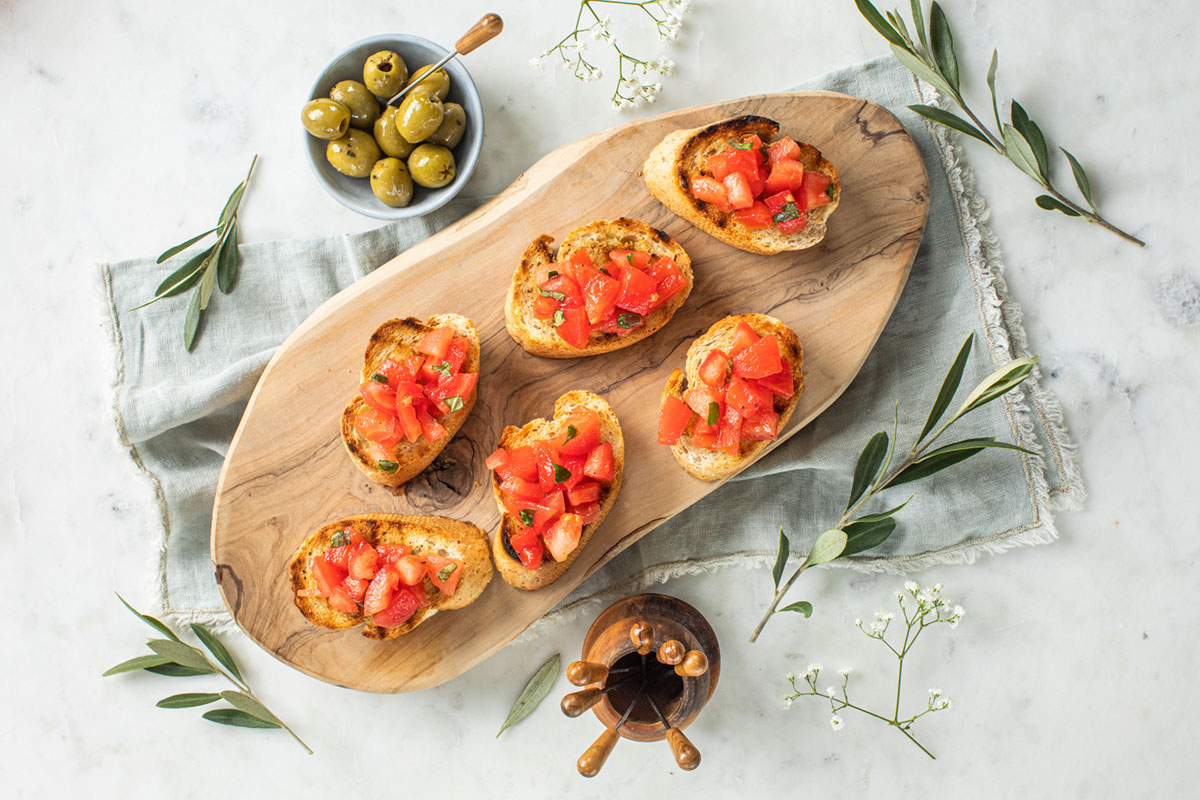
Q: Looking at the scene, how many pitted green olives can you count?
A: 10